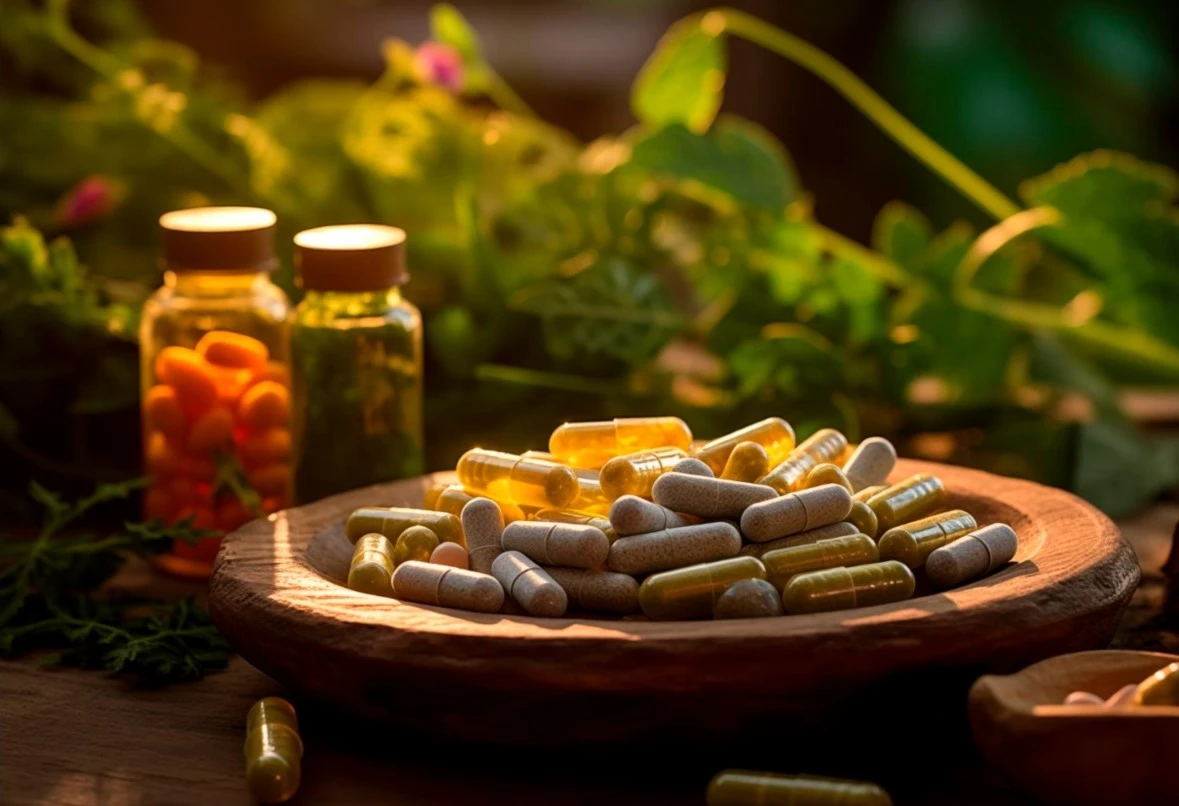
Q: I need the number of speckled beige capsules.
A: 13